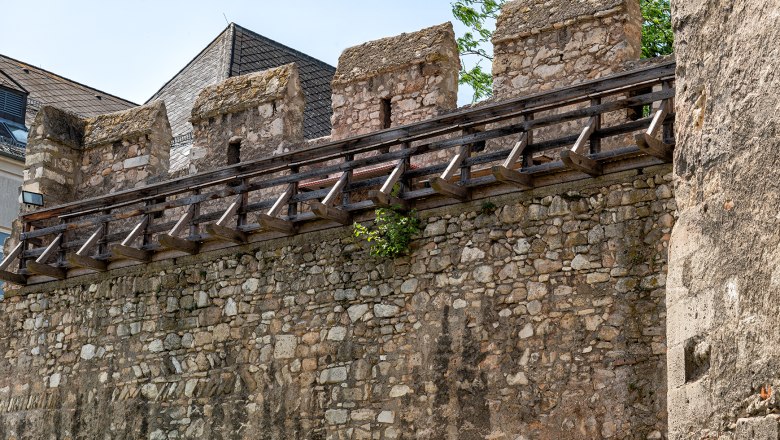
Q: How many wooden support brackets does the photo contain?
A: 13